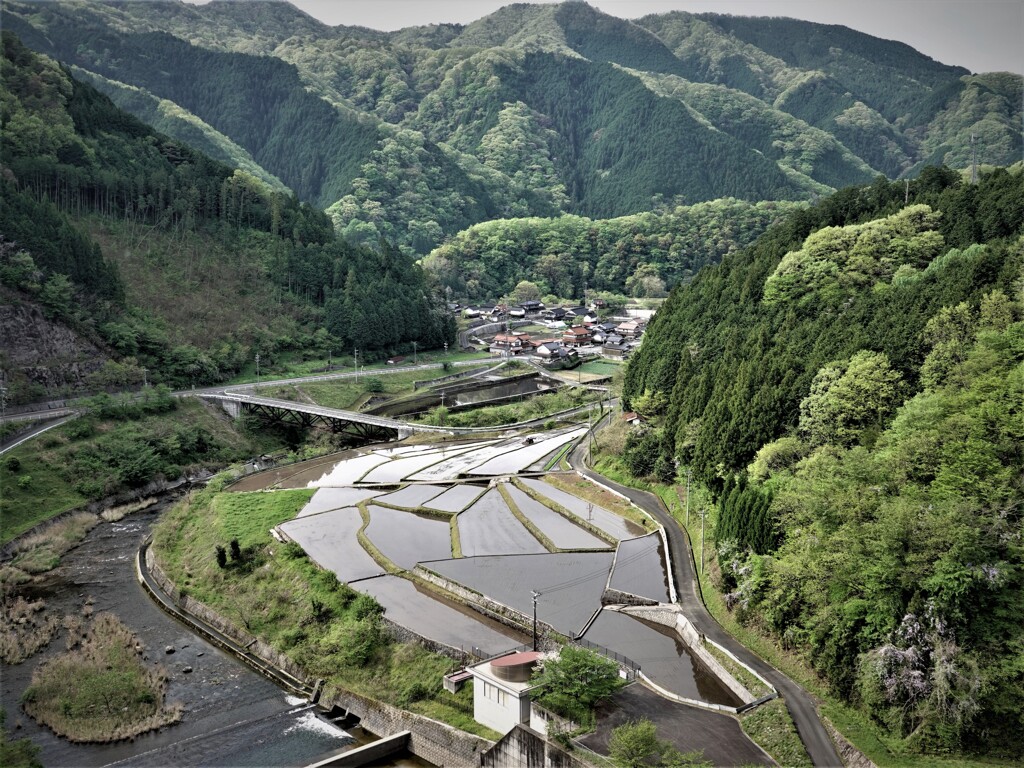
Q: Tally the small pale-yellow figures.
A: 0